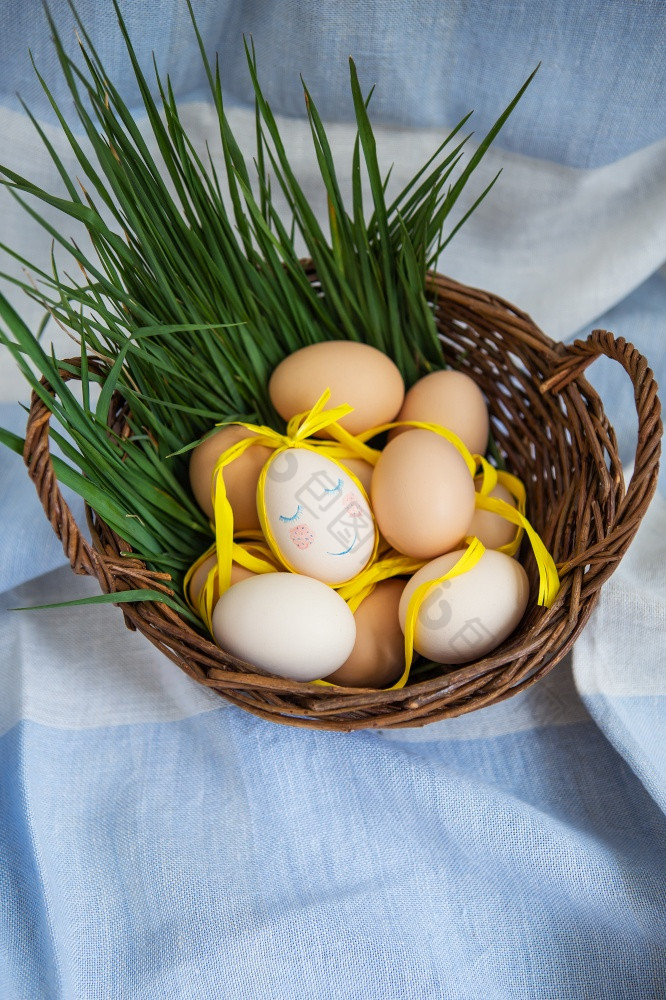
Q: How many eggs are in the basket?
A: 11